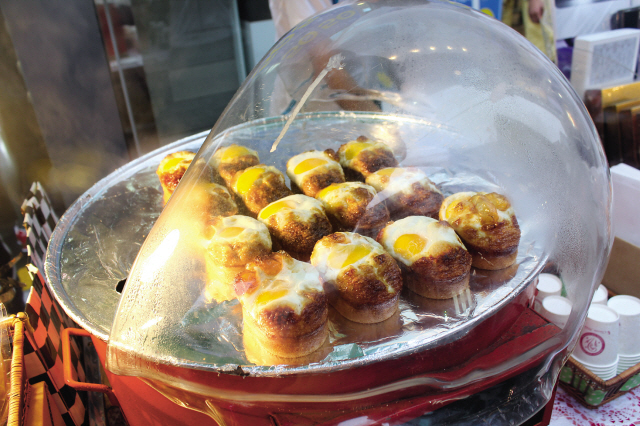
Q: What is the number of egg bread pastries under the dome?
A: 14